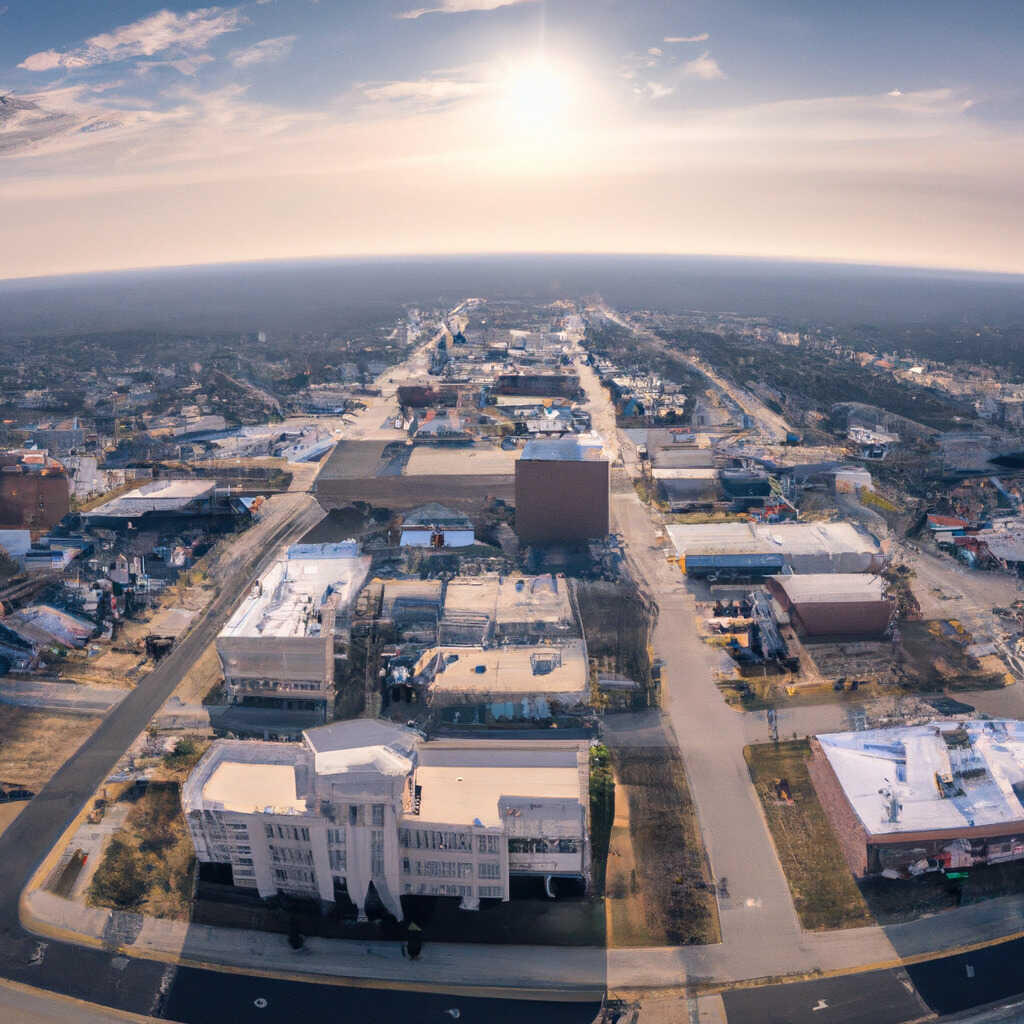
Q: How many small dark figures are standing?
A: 2